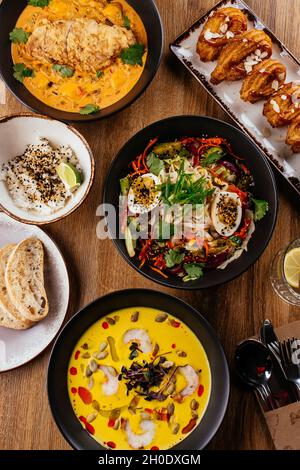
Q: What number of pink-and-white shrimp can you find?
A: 4